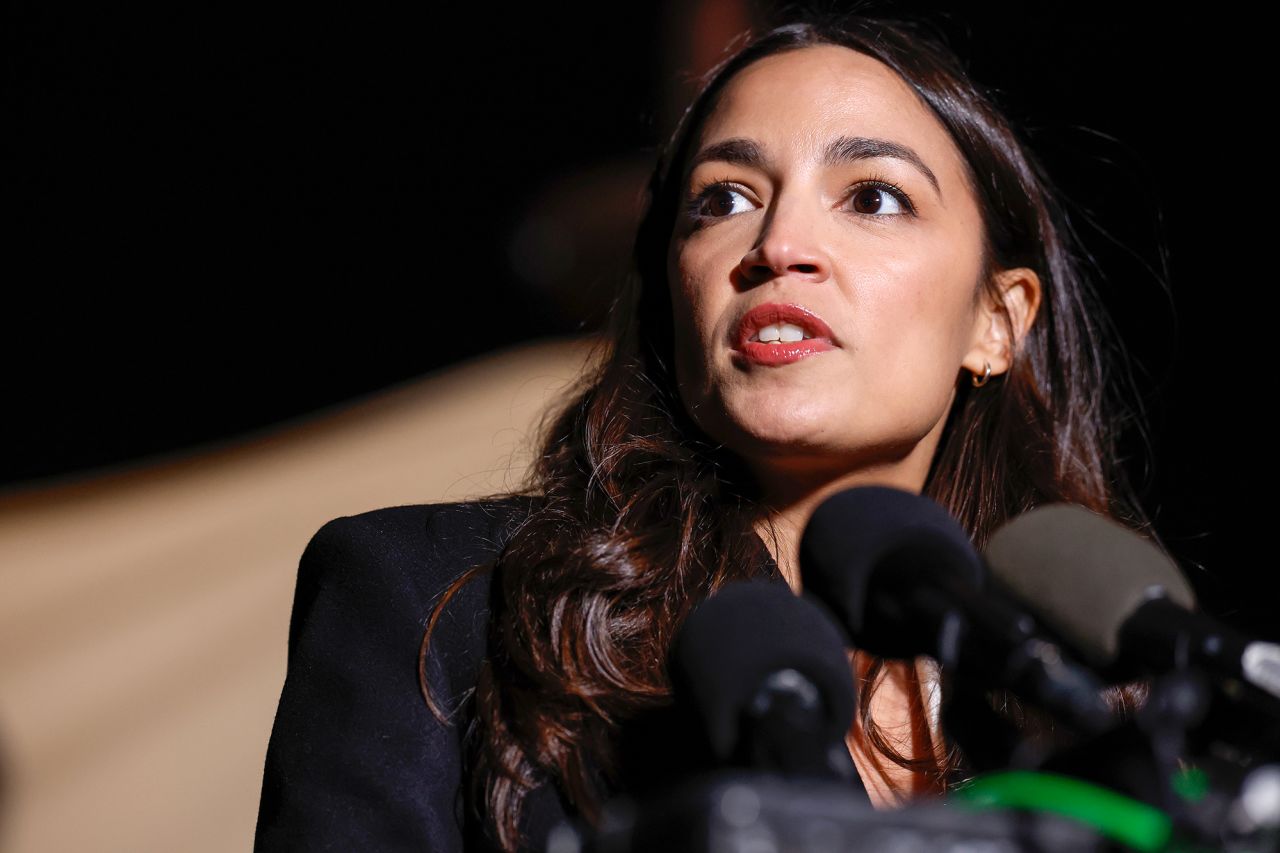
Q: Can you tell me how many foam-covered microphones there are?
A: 3